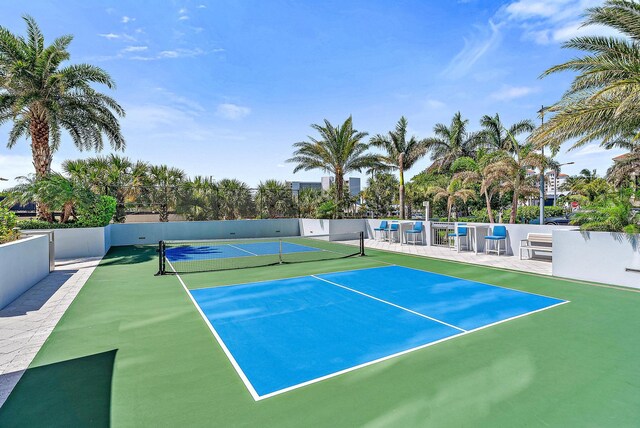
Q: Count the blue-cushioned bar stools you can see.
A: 5